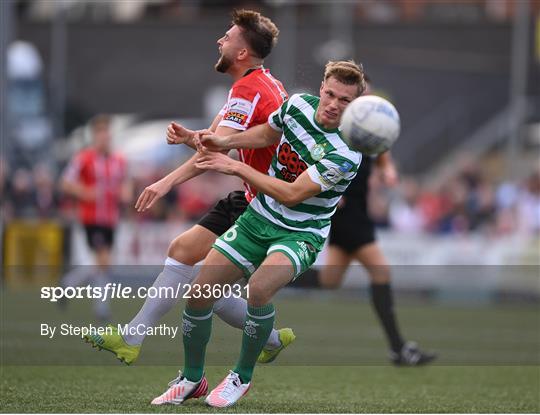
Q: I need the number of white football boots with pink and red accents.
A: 2